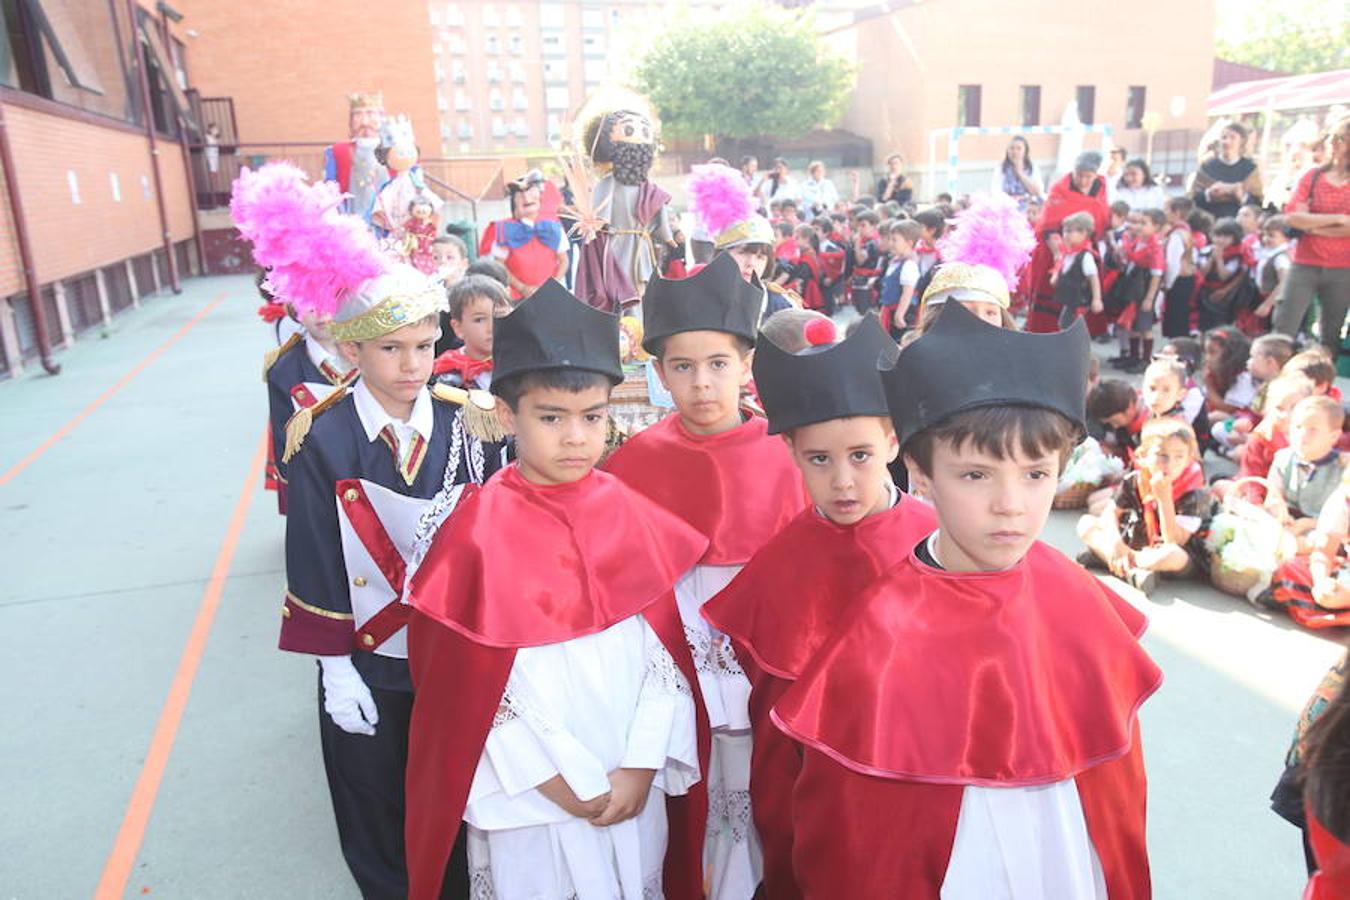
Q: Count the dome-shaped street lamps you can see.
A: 0